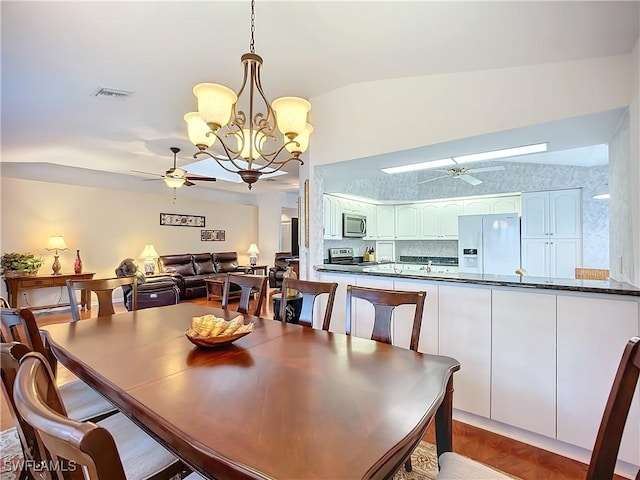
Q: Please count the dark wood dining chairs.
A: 8